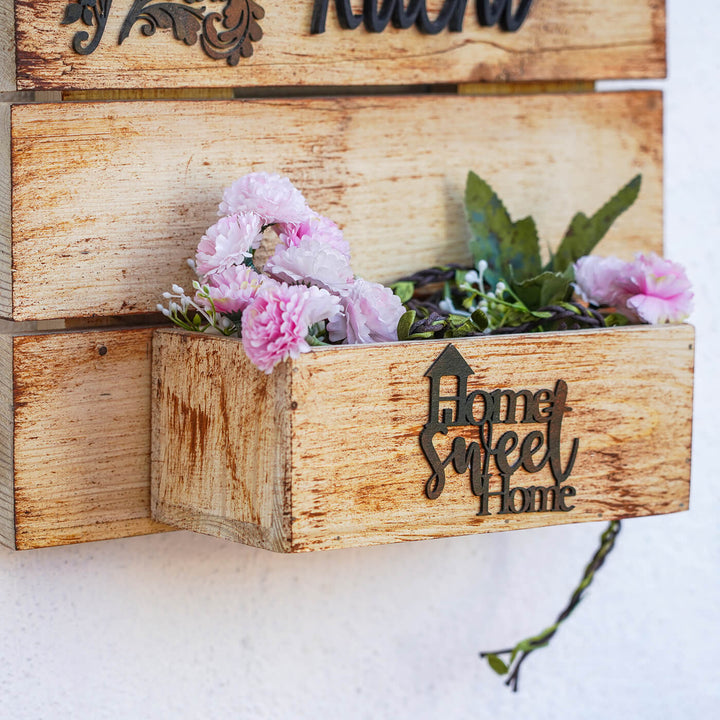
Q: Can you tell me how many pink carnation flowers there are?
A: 9